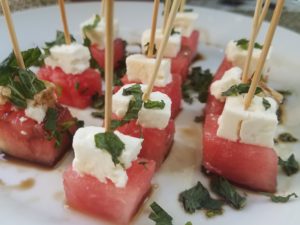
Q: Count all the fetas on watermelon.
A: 11